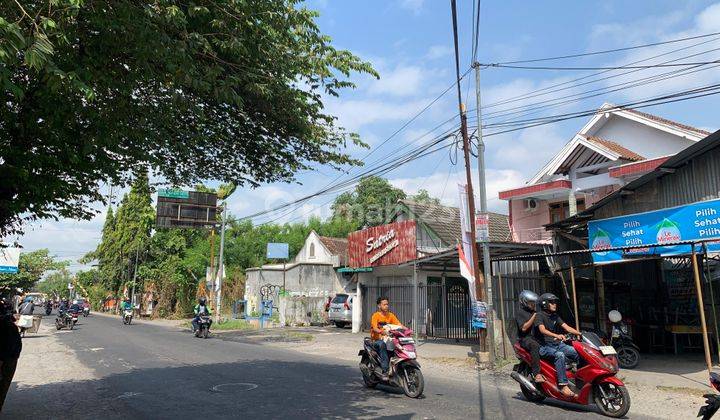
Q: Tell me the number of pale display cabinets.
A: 0